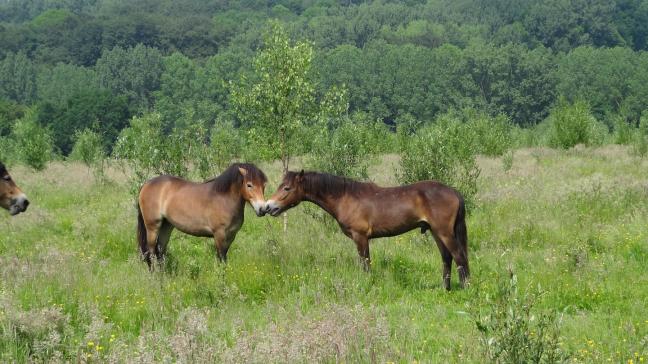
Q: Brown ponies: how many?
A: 3